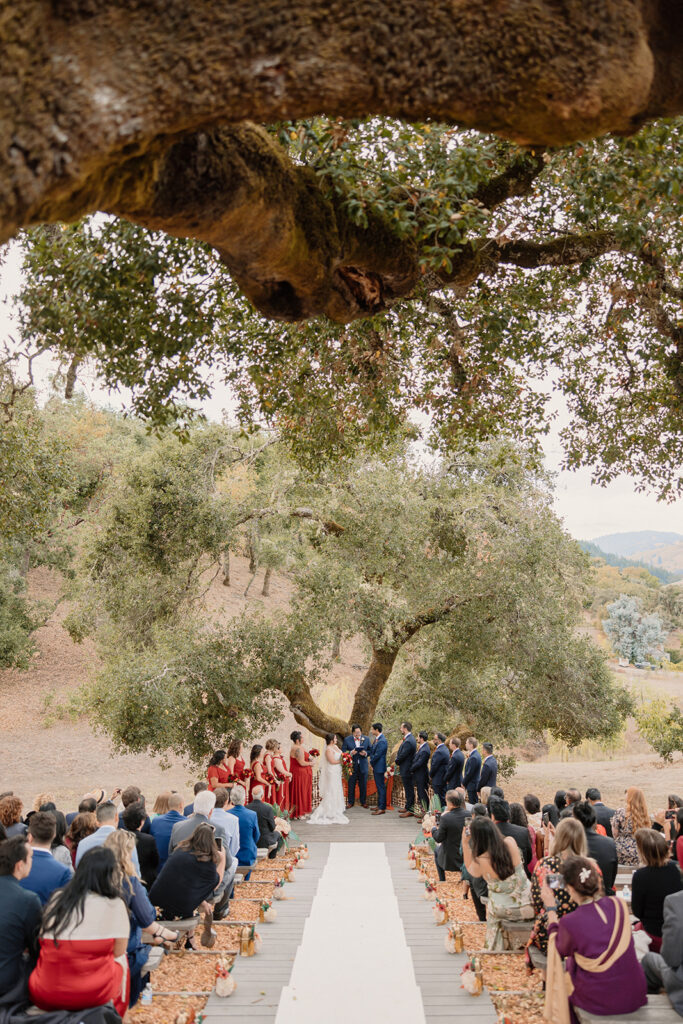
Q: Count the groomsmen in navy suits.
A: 6